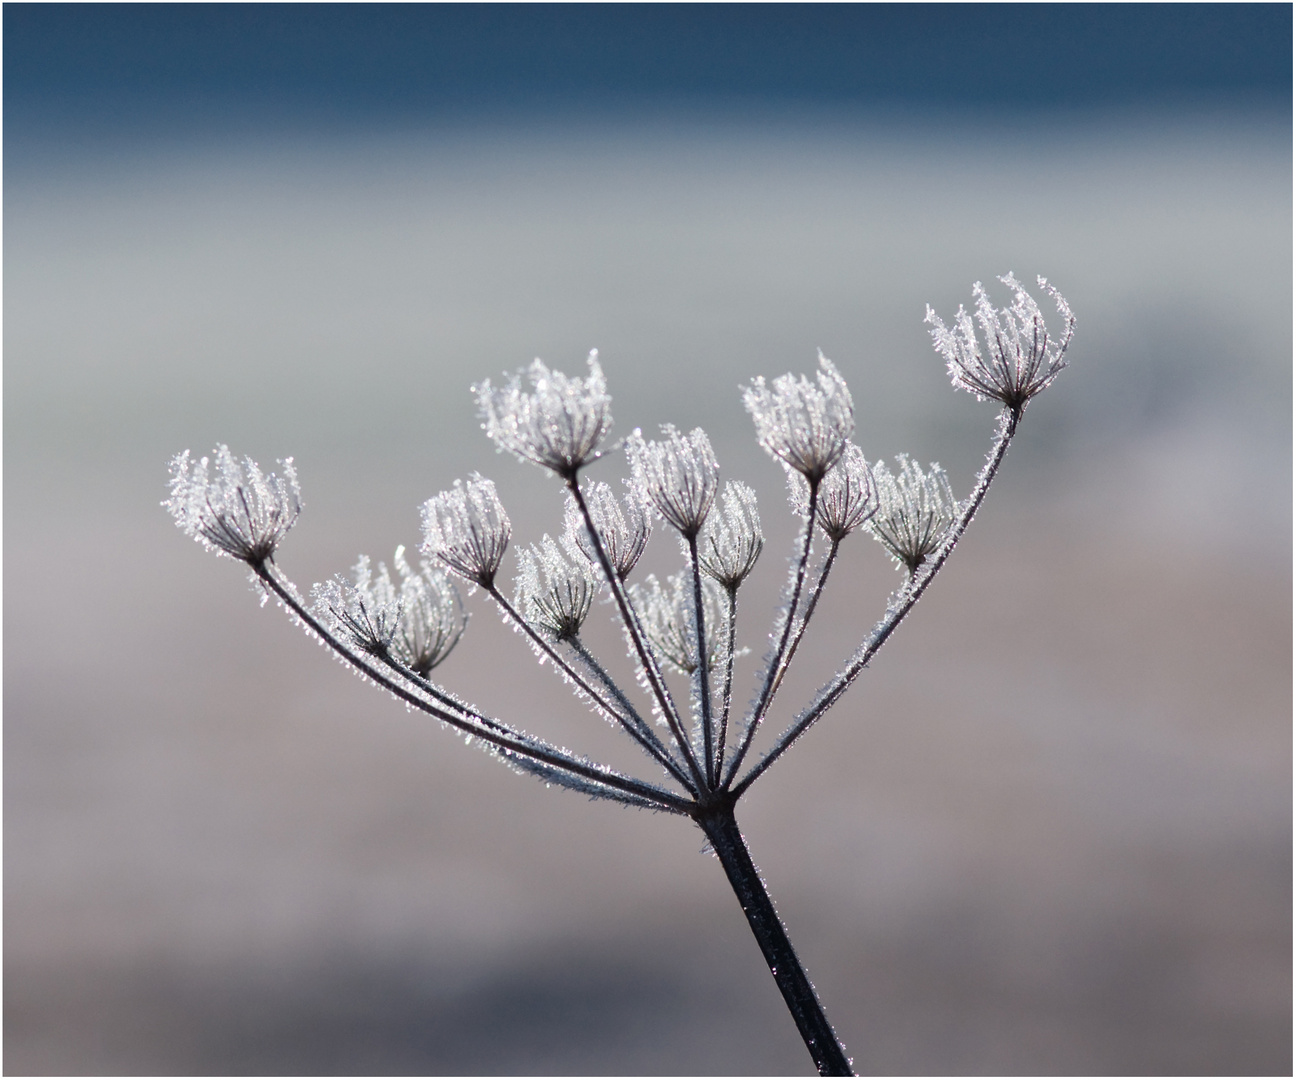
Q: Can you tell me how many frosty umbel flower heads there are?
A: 14